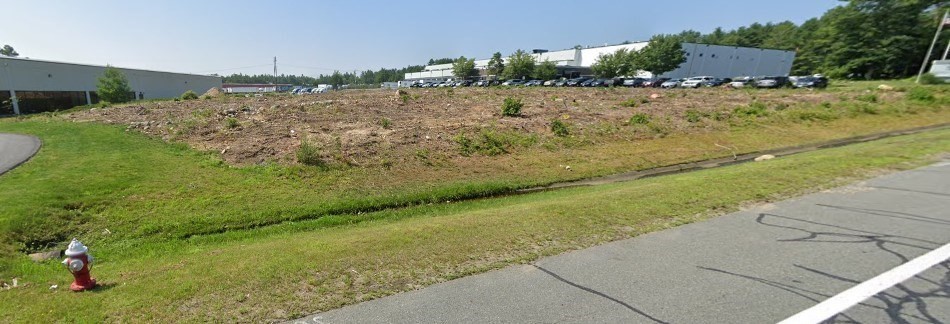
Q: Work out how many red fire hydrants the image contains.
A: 1